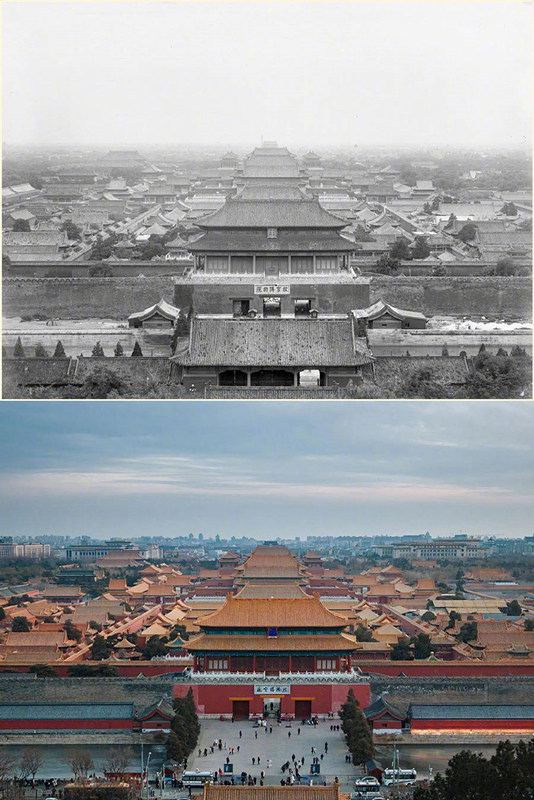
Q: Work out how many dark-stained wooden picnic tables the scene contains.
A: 0